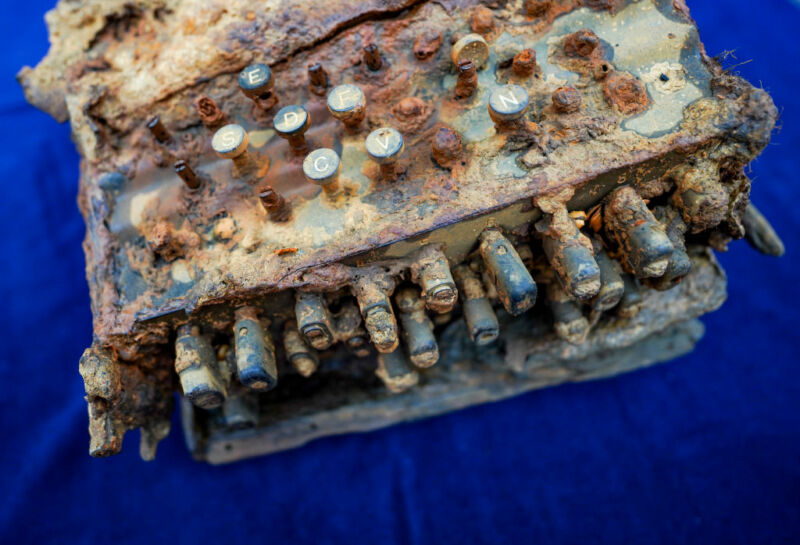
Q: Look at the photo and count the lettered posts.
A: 7